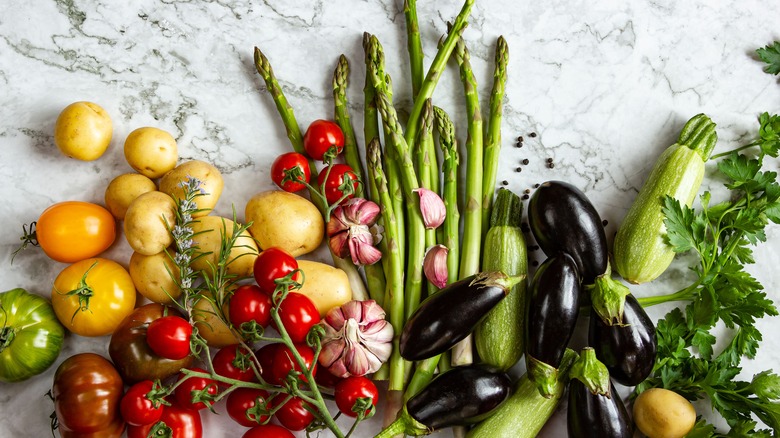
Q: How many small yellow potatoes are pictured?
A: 11